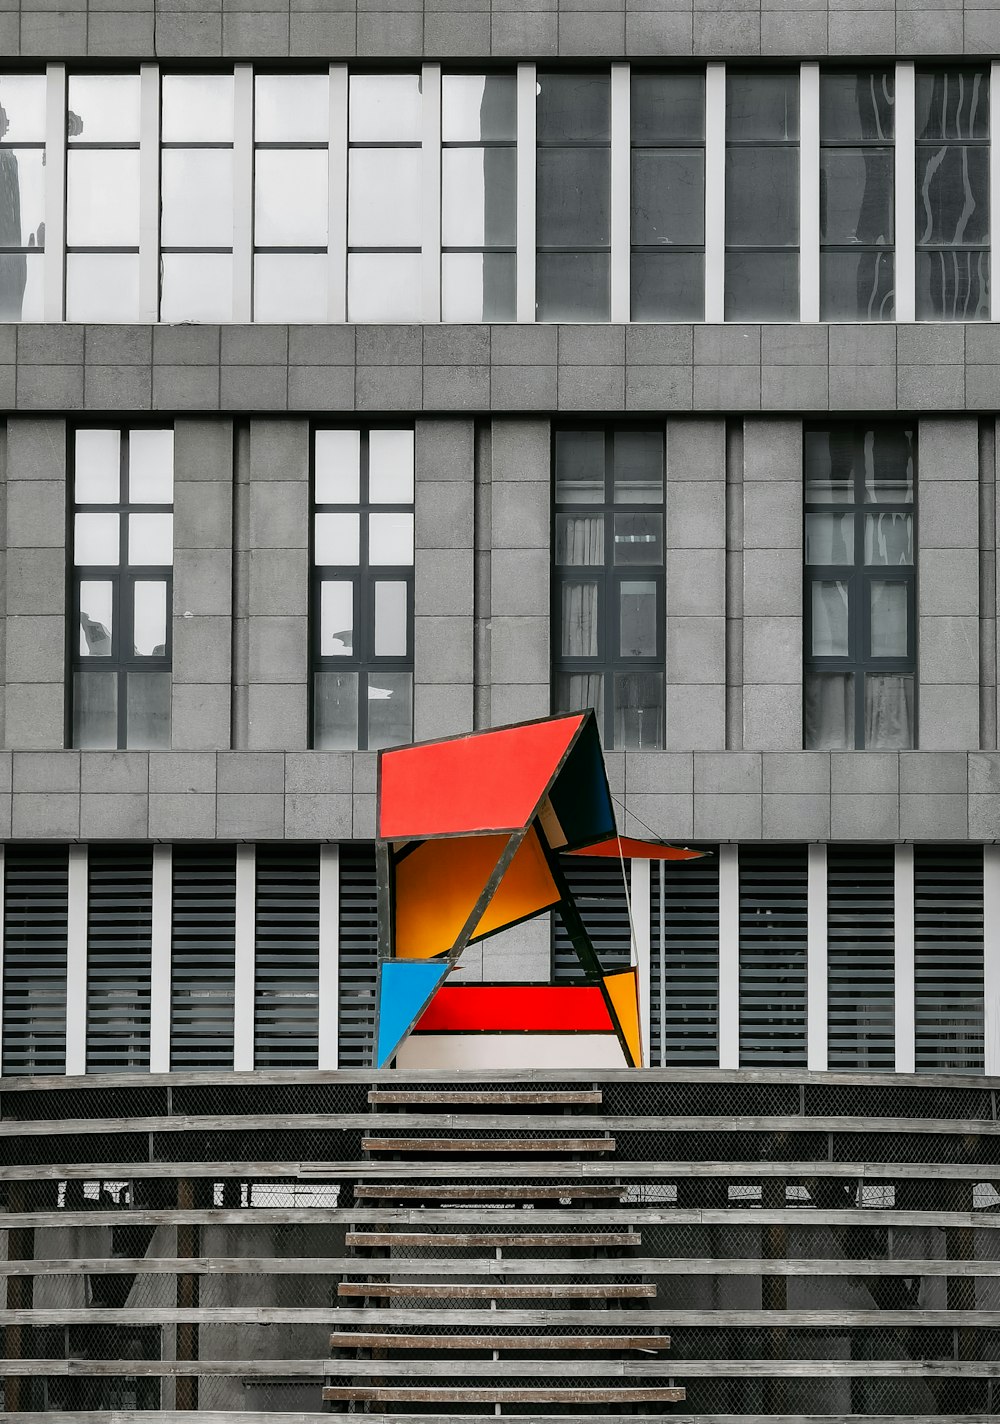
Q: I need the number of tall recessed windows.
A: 4